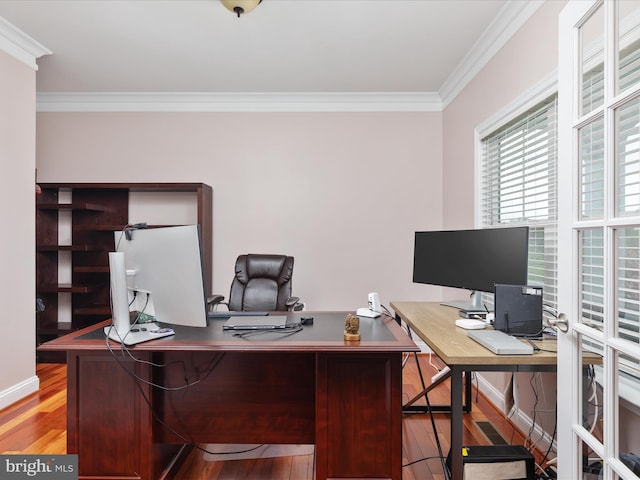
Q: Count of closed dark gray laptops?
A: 1